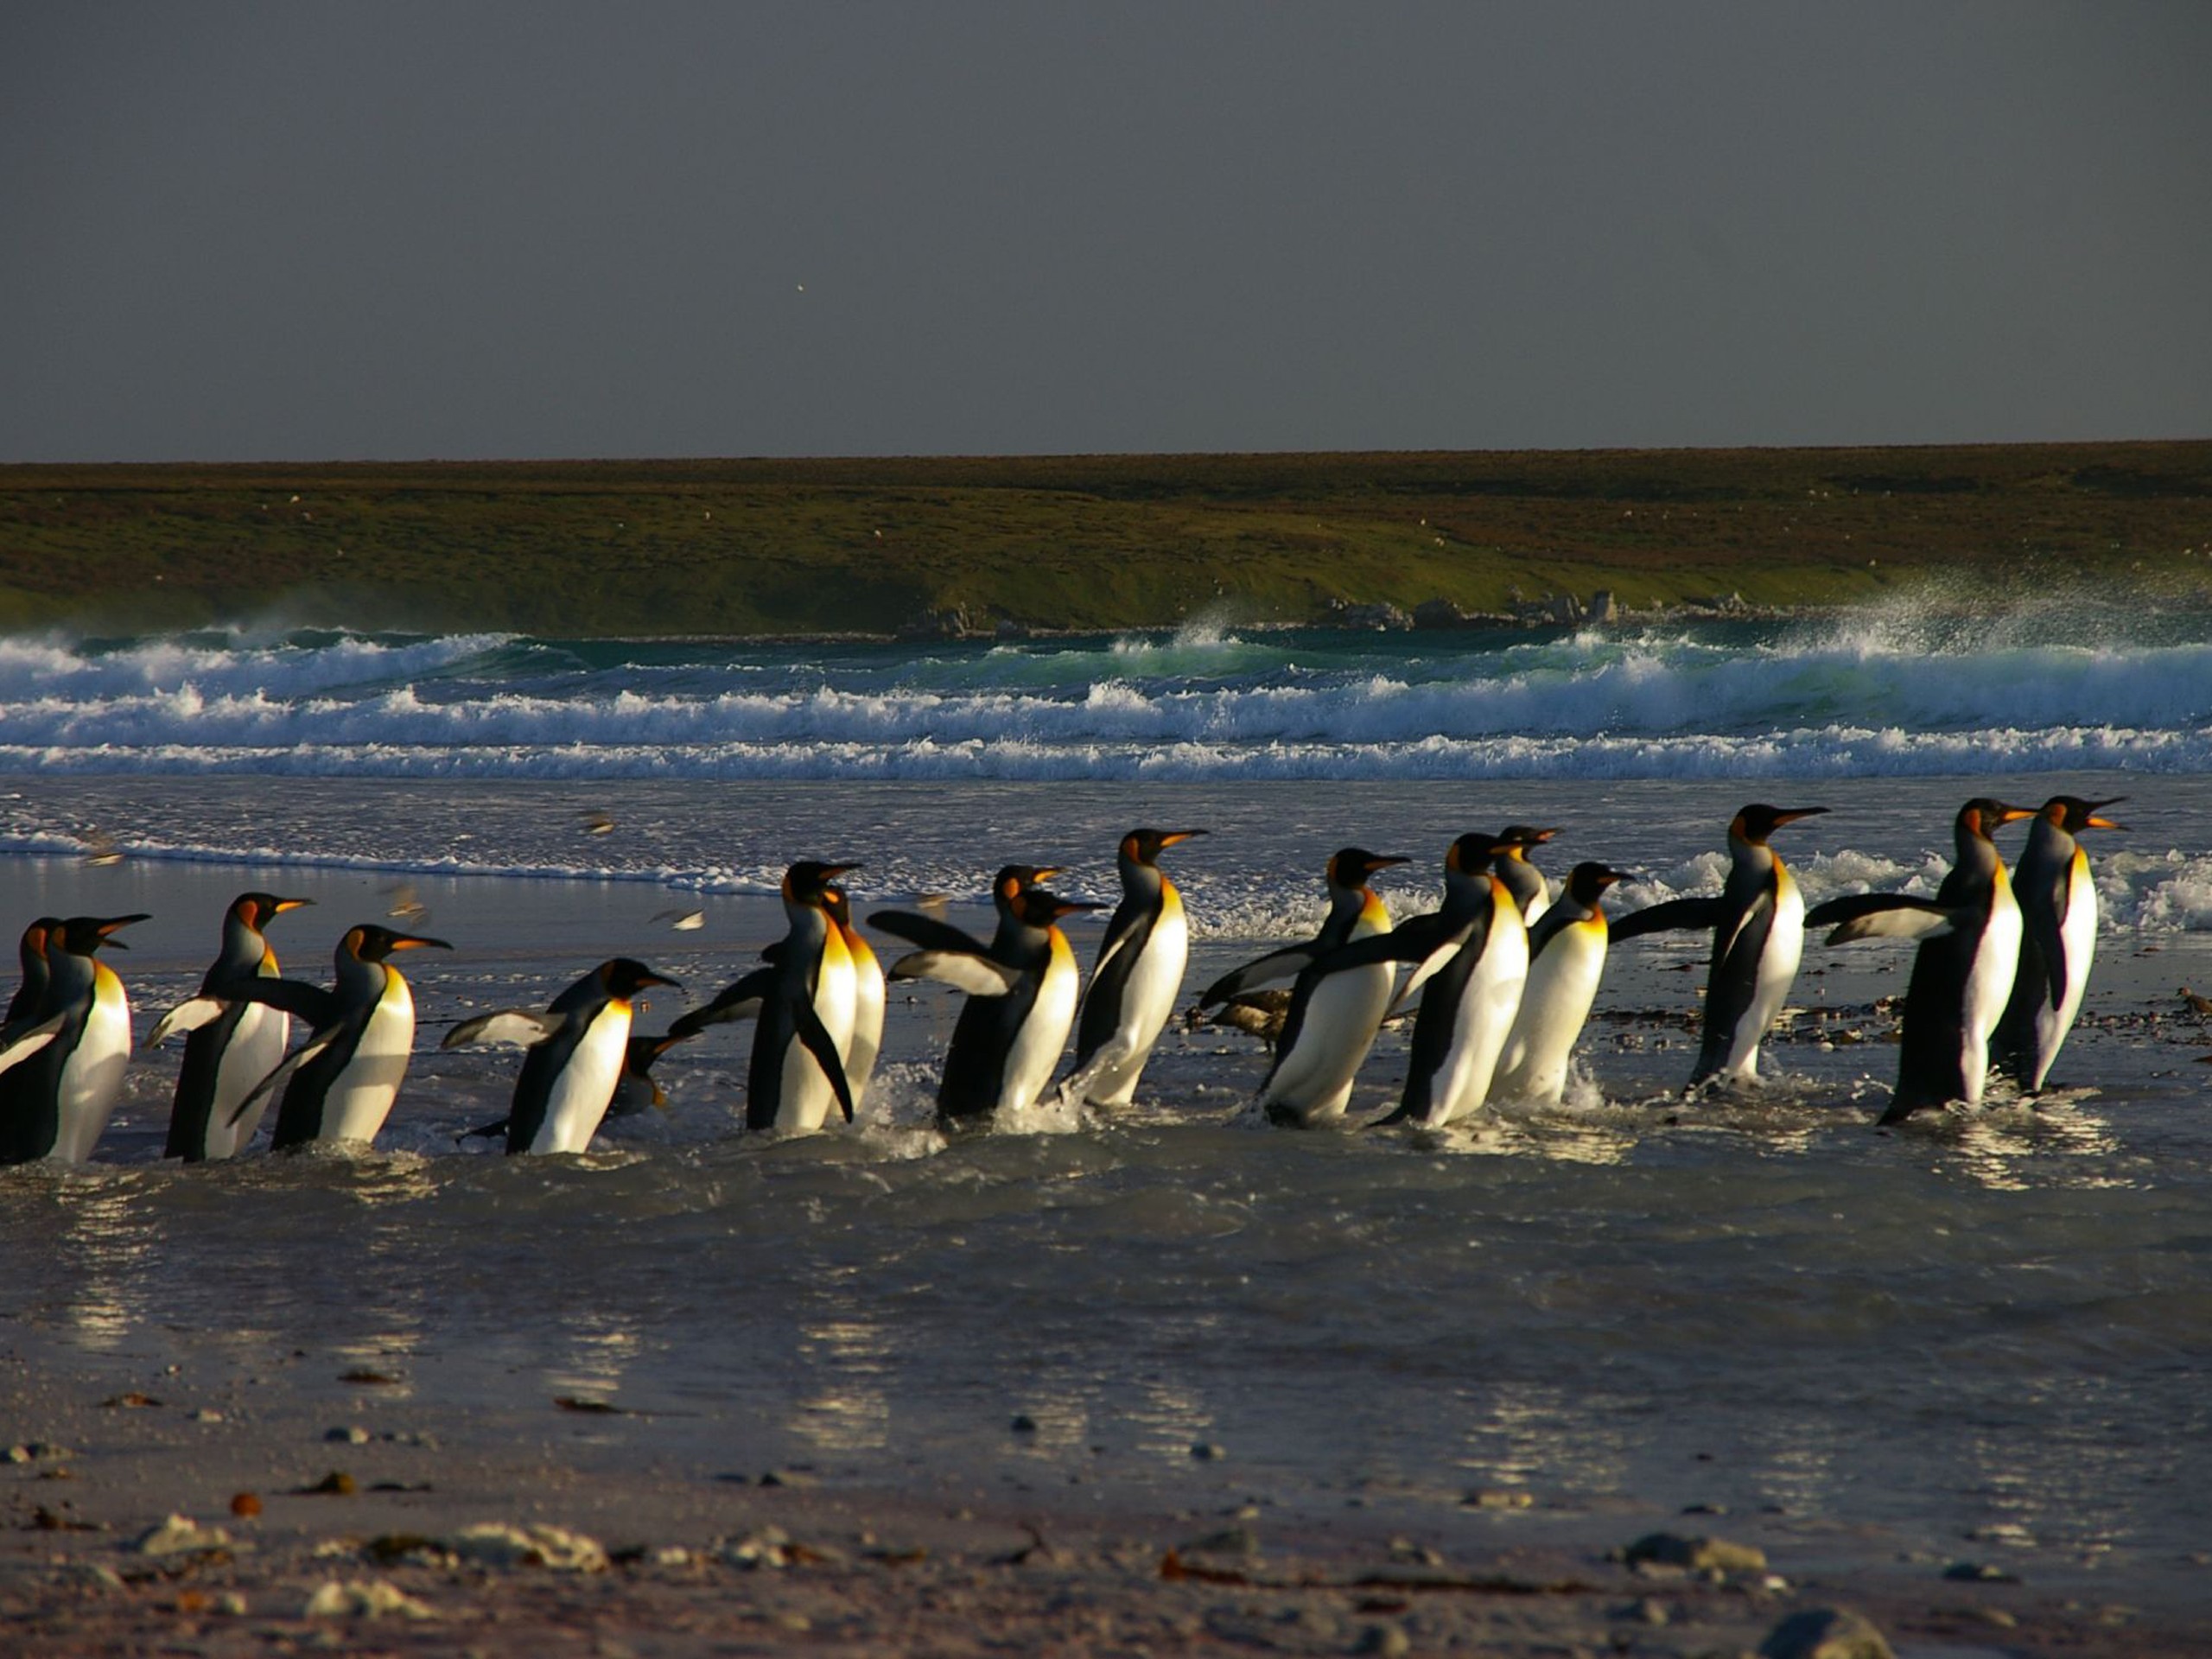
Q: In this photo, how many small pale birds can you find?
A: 5